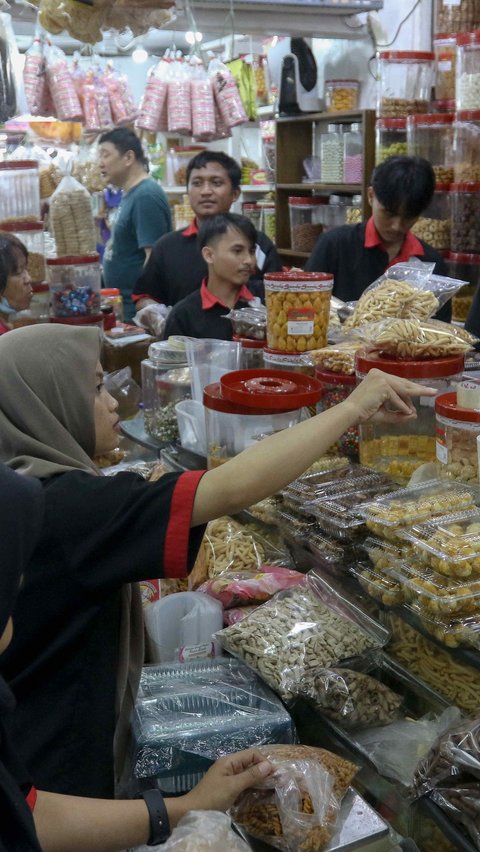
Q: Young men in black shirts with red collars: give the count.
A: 3